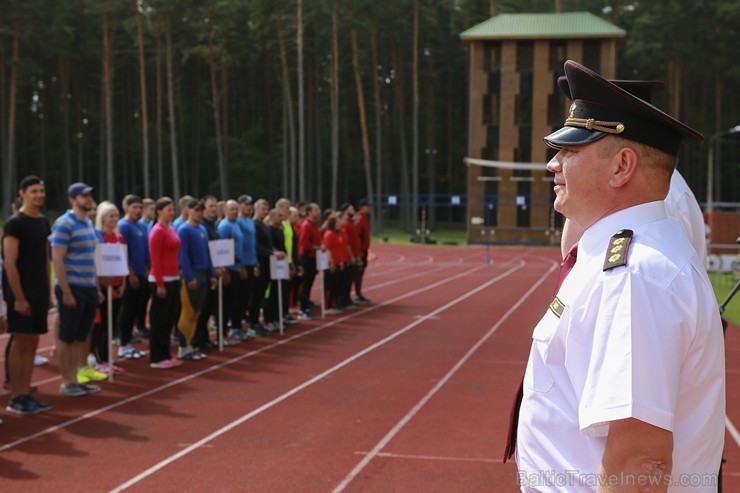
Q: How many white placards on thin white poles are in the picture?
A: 4